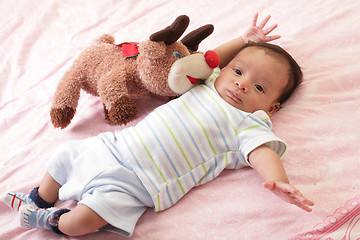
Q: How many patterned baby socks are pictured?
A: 2